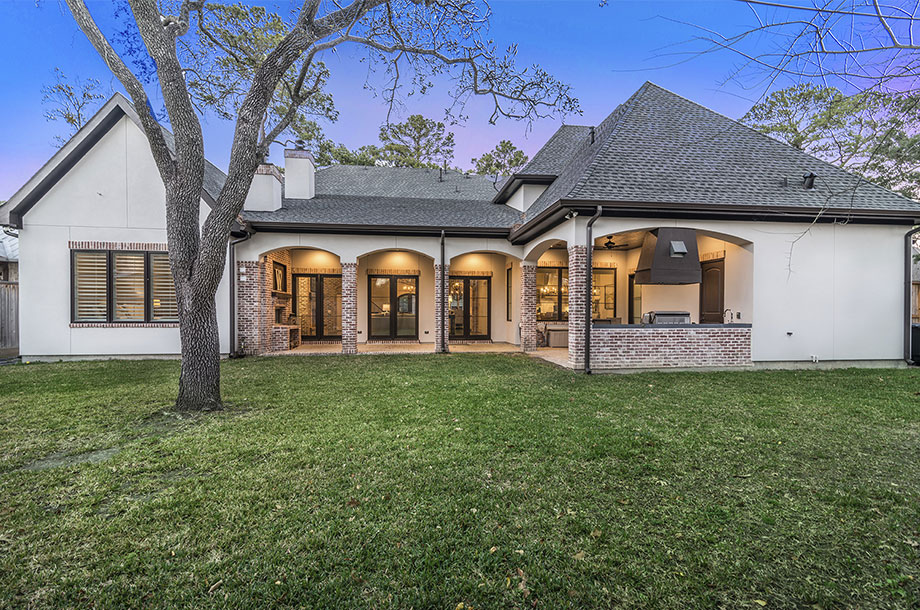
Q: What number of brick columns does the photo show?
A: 5